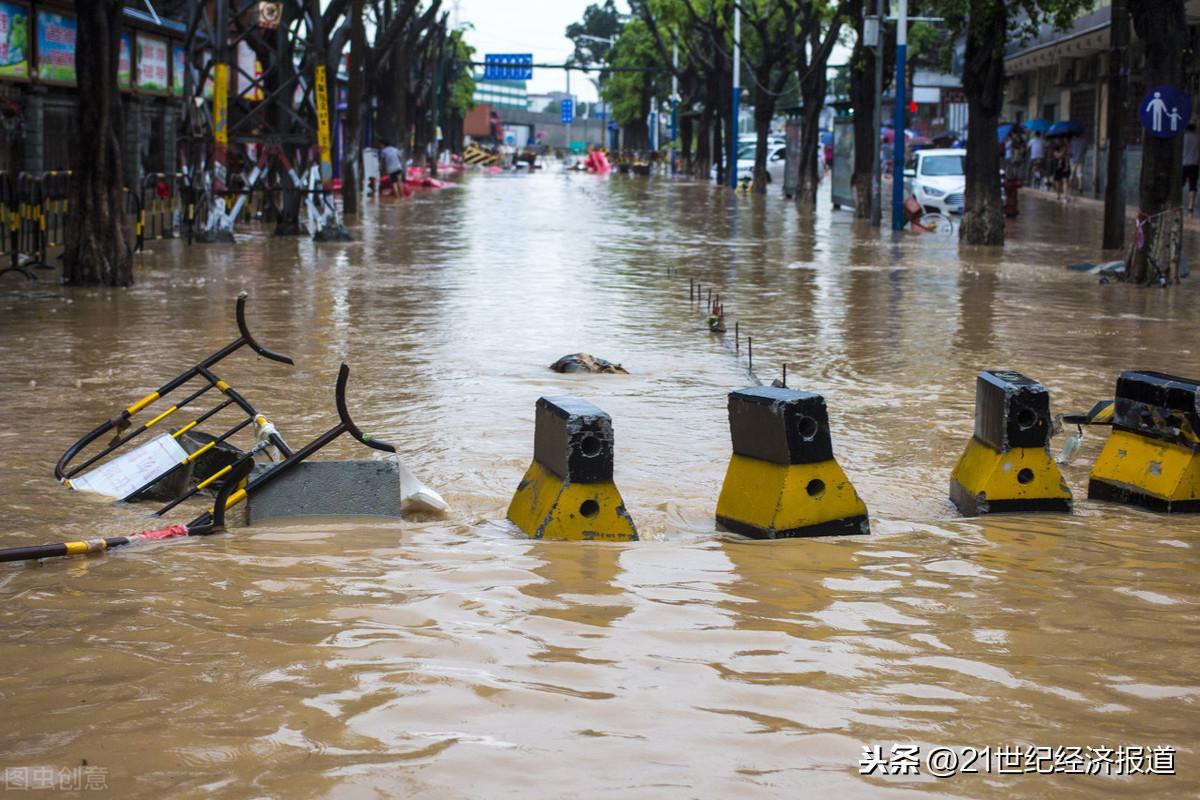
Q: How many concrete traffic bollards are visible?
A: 4